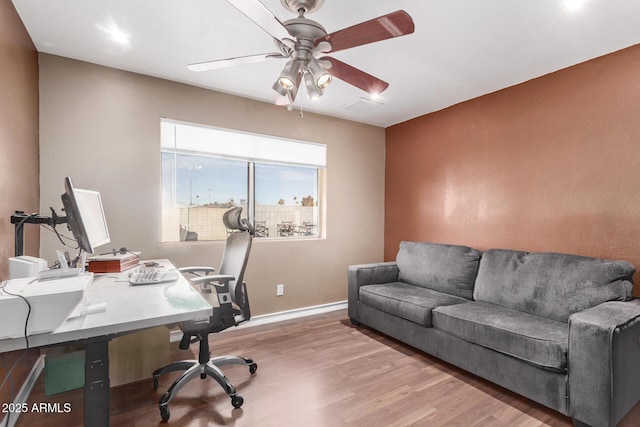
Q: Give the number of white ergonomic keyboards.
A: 1